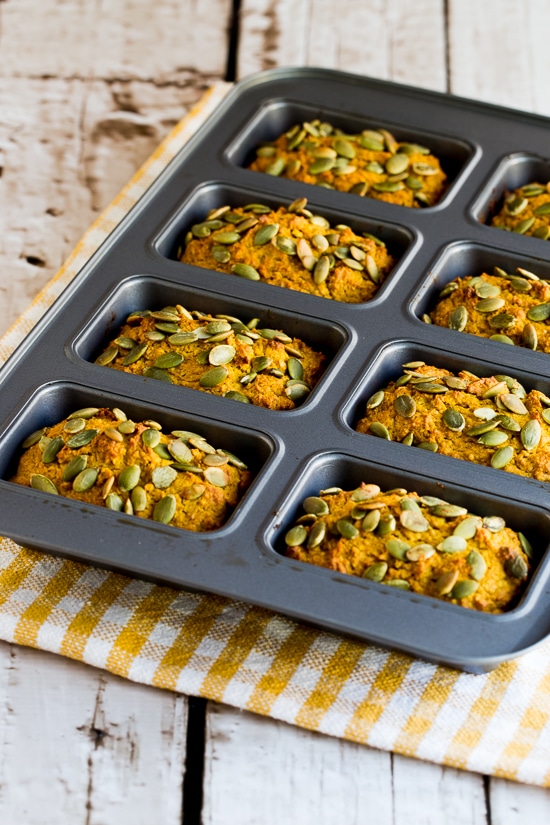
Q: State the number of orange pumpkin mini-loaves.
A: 8